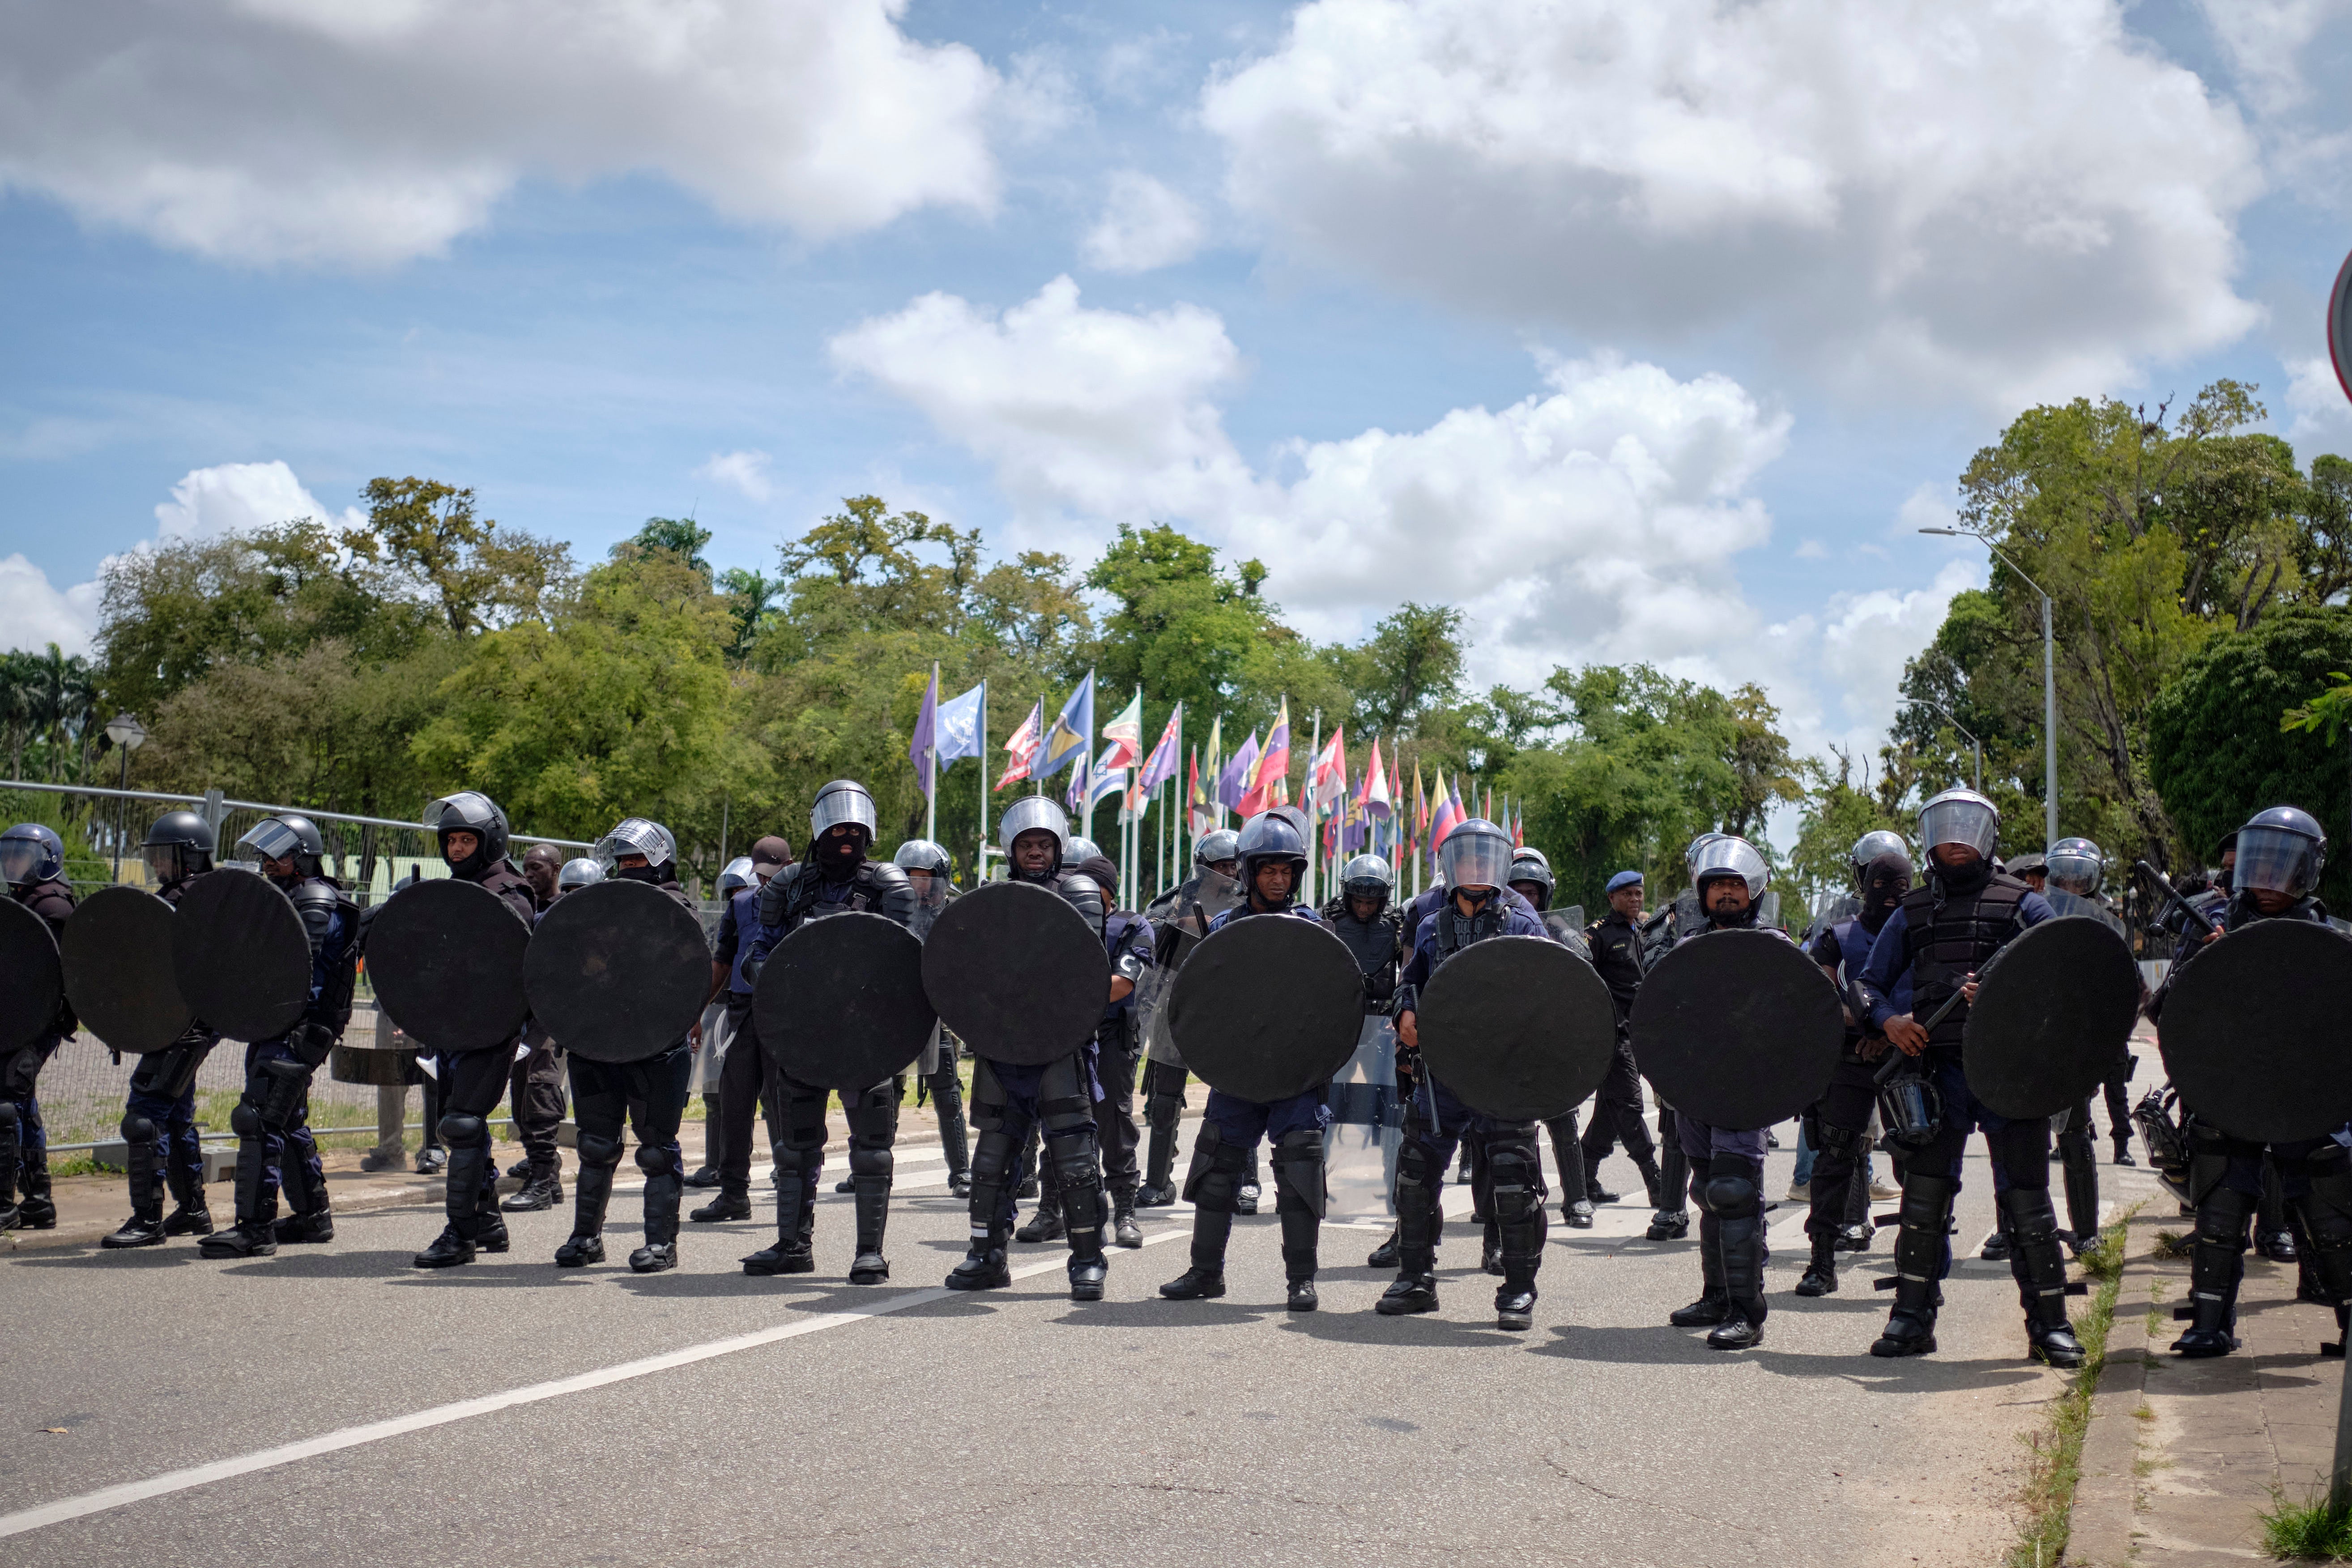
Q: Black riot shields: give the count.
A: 12